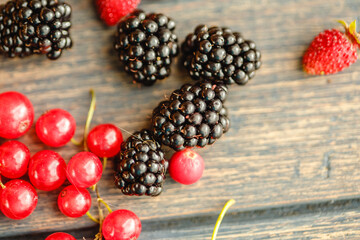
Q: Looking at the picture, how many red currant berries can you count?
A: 11